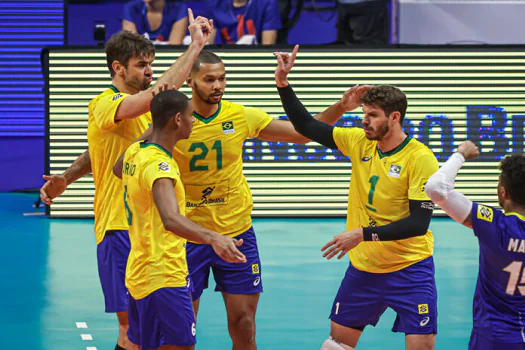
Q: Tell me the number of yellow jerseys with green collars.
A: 4